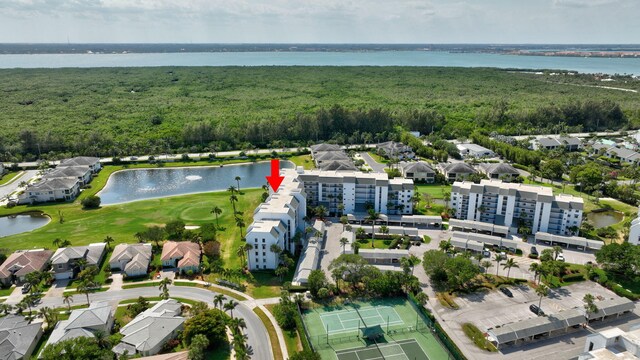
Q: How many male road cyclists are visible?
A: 0